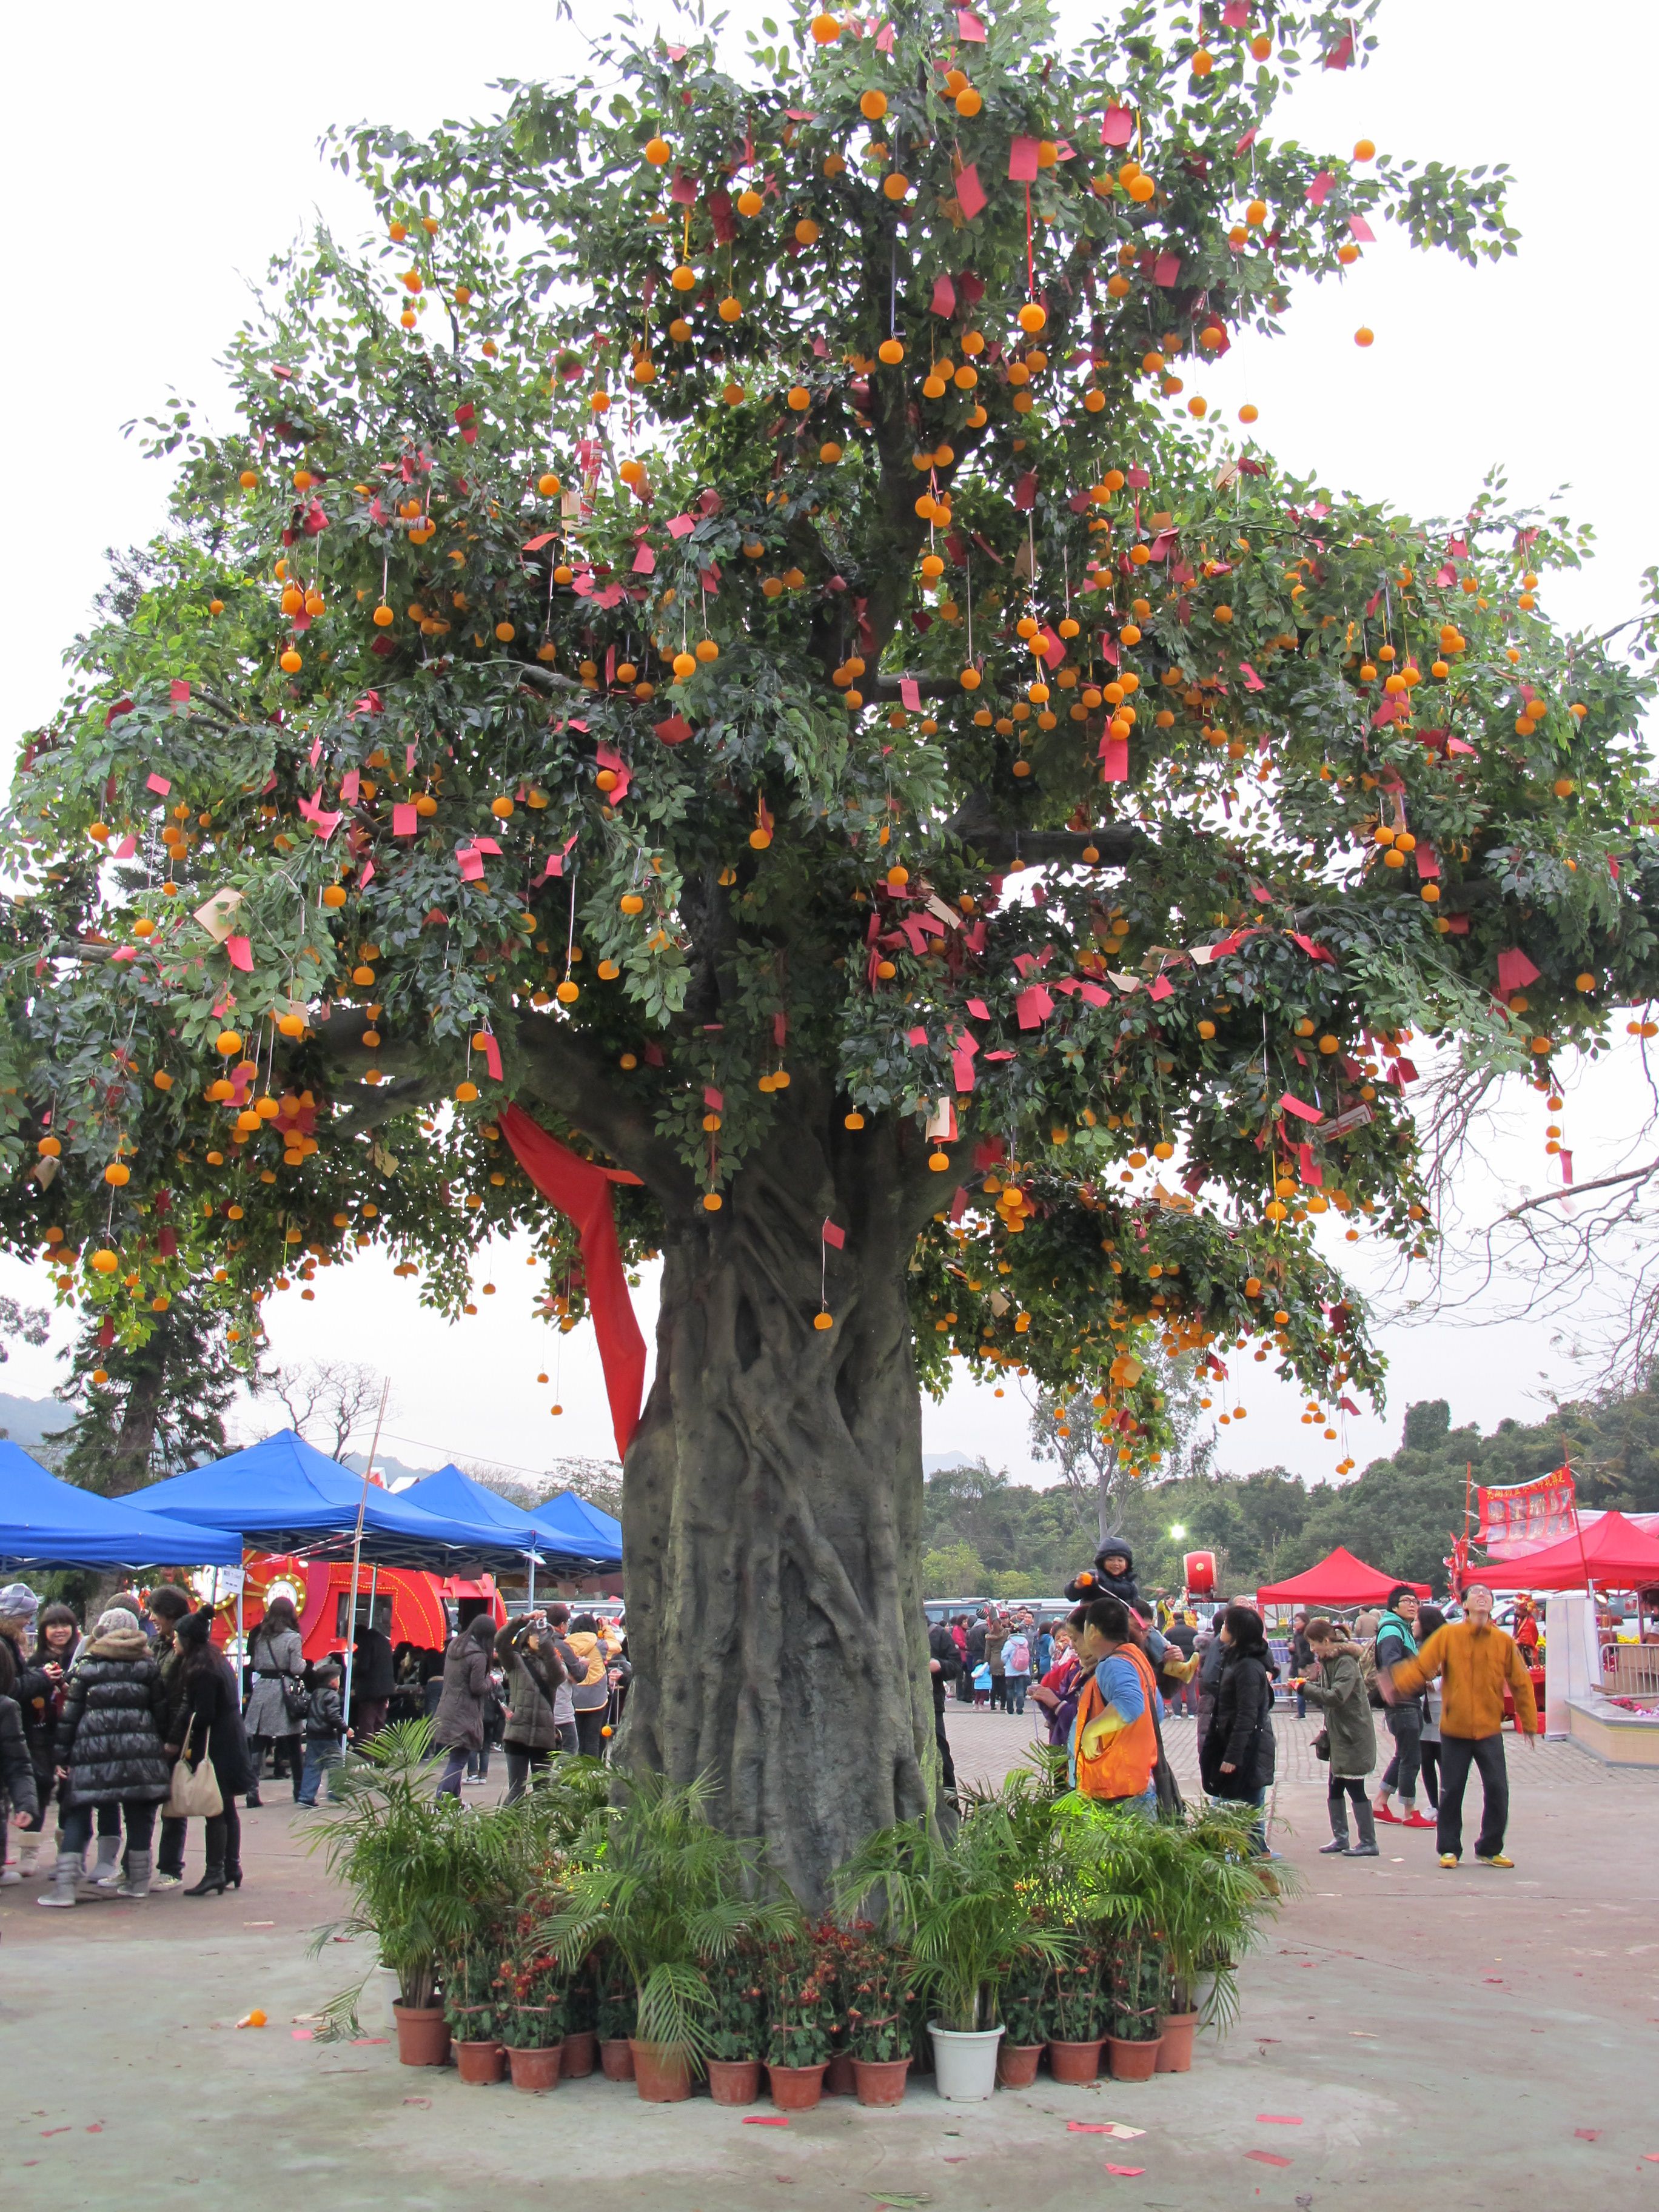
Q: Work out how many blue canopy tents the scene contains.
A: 4